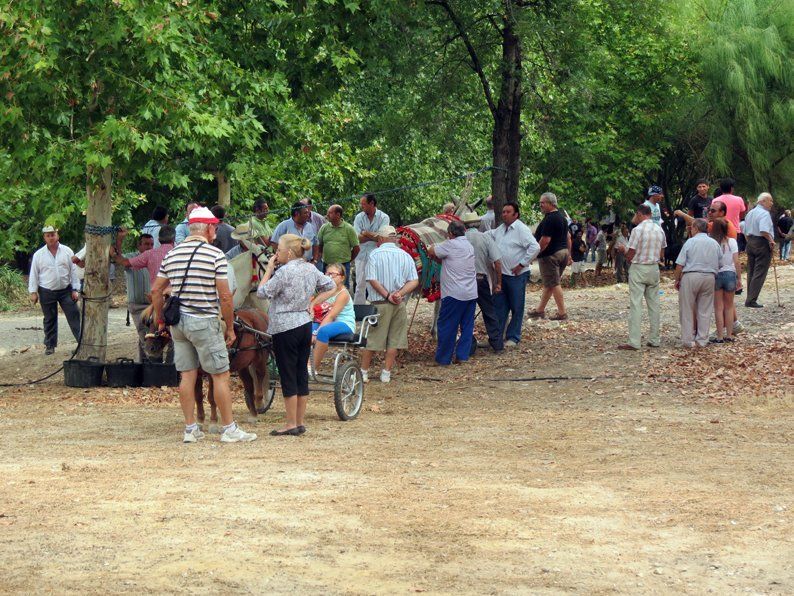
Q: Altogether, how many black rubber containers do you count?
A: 3